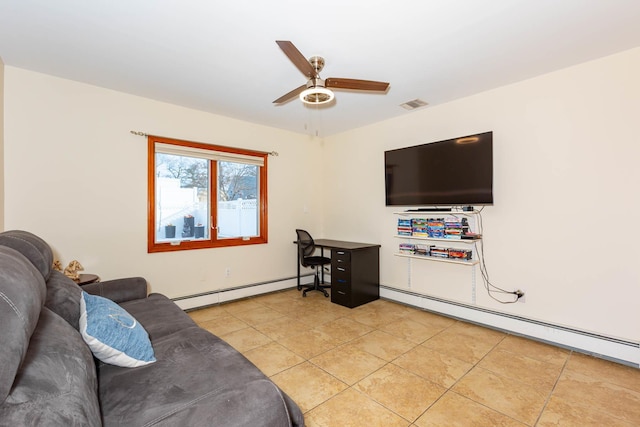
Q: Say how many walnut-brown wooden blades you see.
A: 3